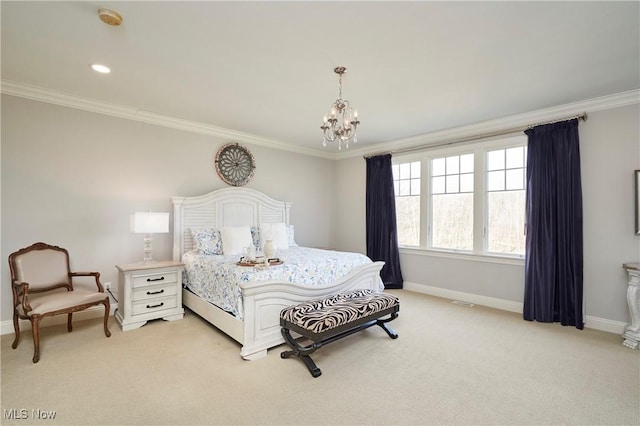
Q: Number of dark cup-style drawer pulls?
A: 3